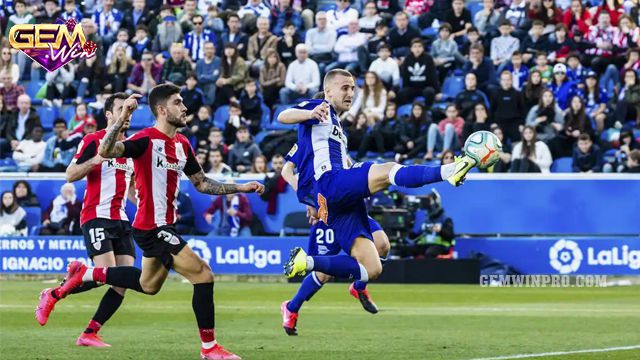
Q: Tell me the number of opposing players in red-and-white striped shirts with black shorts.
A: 2